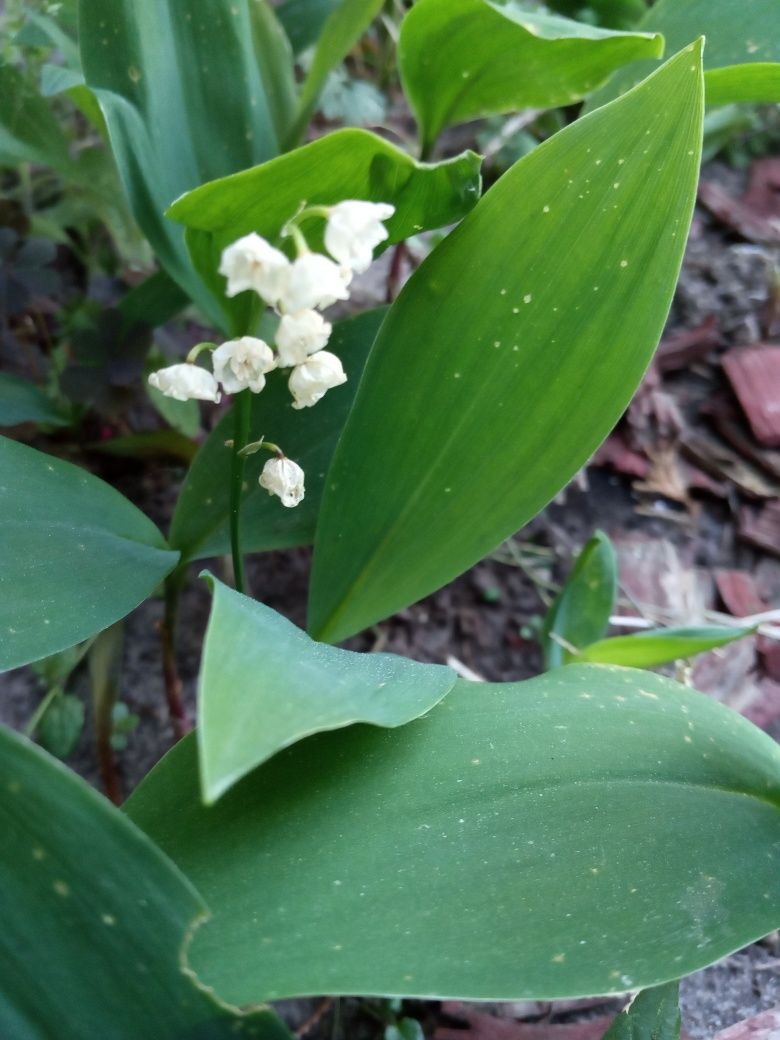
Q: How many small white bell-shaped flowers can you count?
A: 8